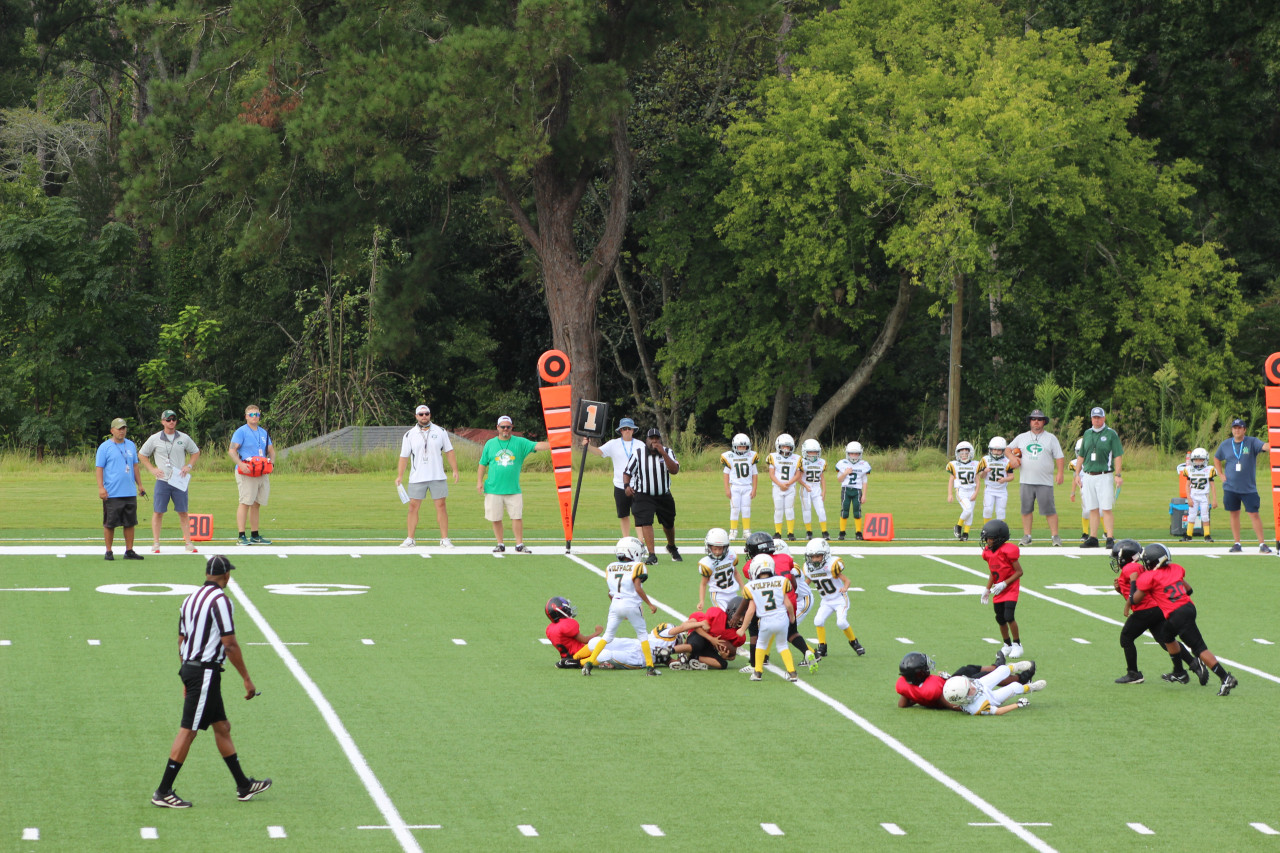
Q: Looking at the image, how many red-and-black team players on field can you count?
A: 7